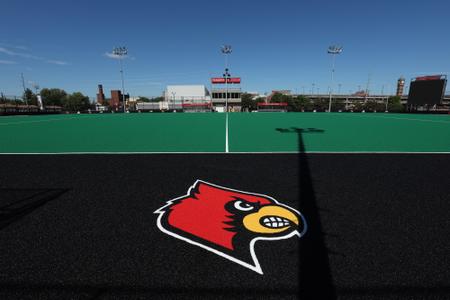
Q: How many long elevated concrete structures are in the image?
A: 1